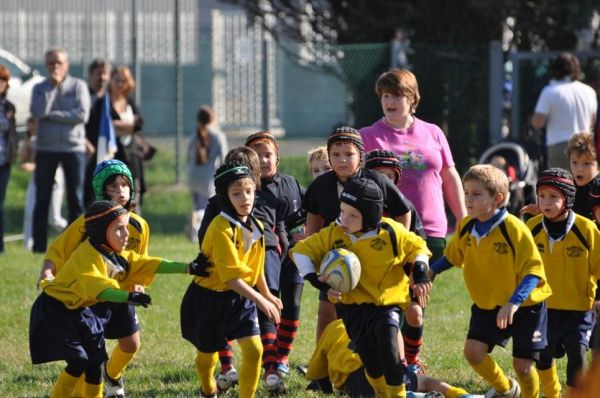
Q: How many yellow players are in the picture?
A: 7